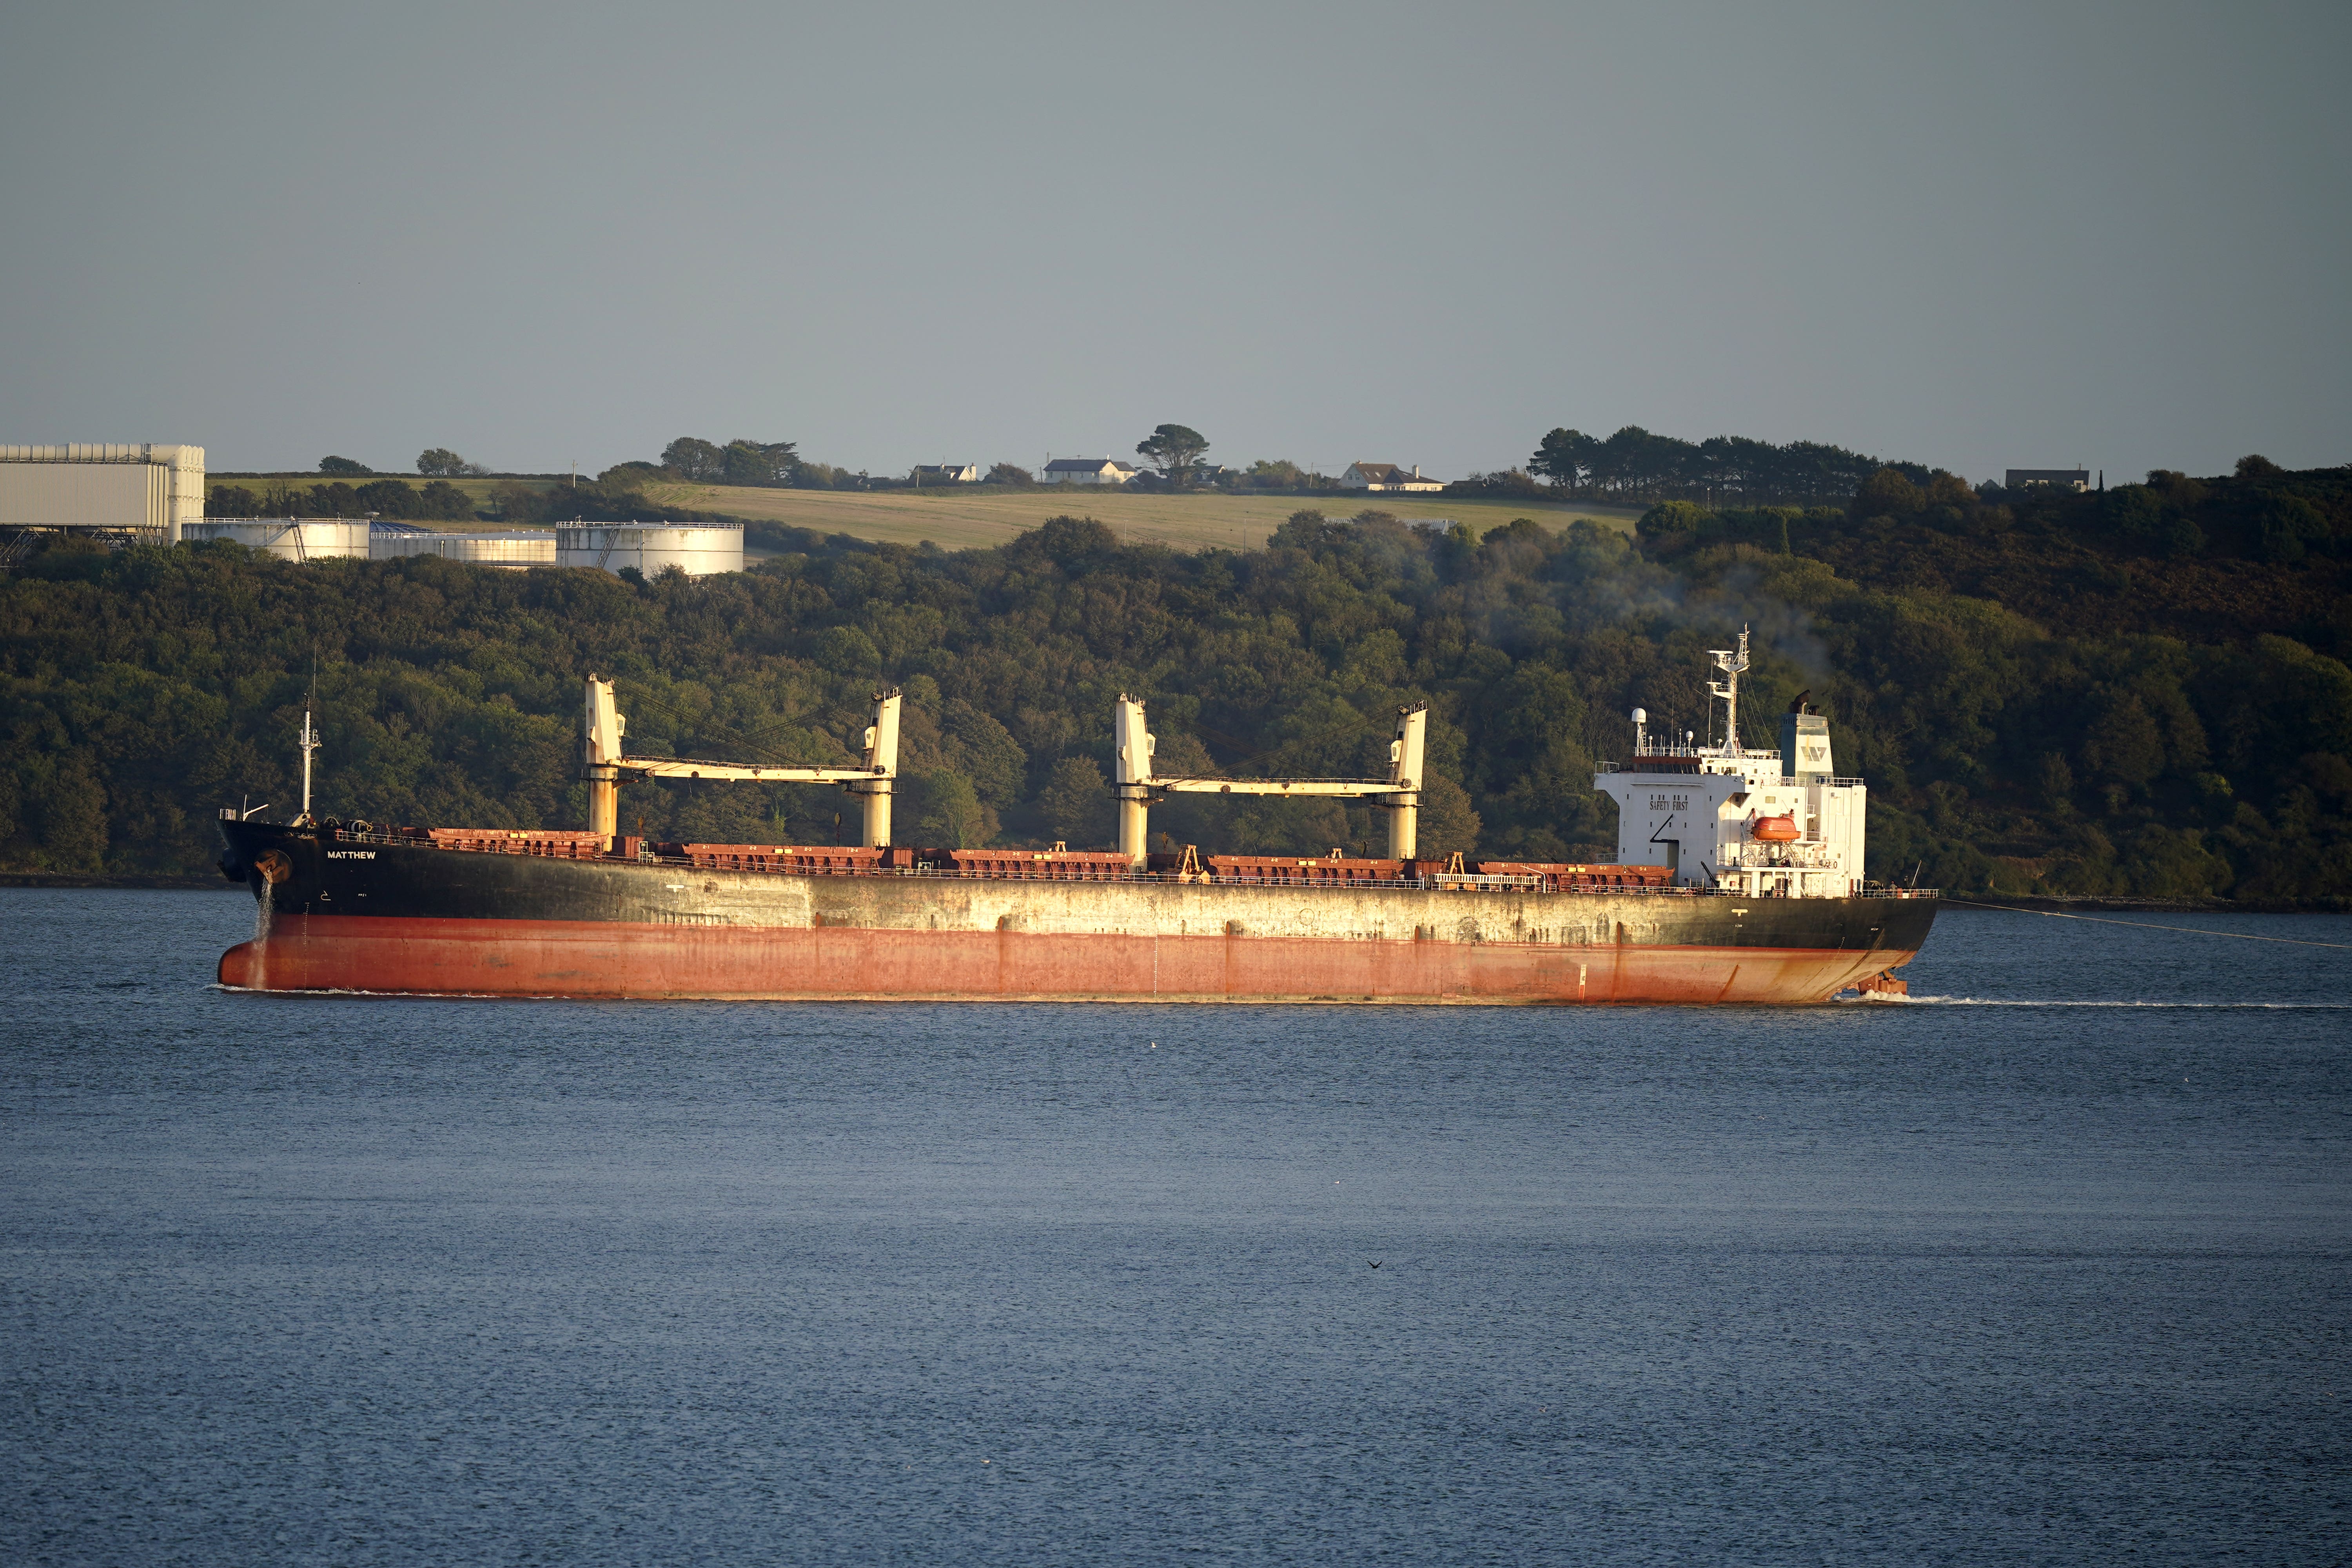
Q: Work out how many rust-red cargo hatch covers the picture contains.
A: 5